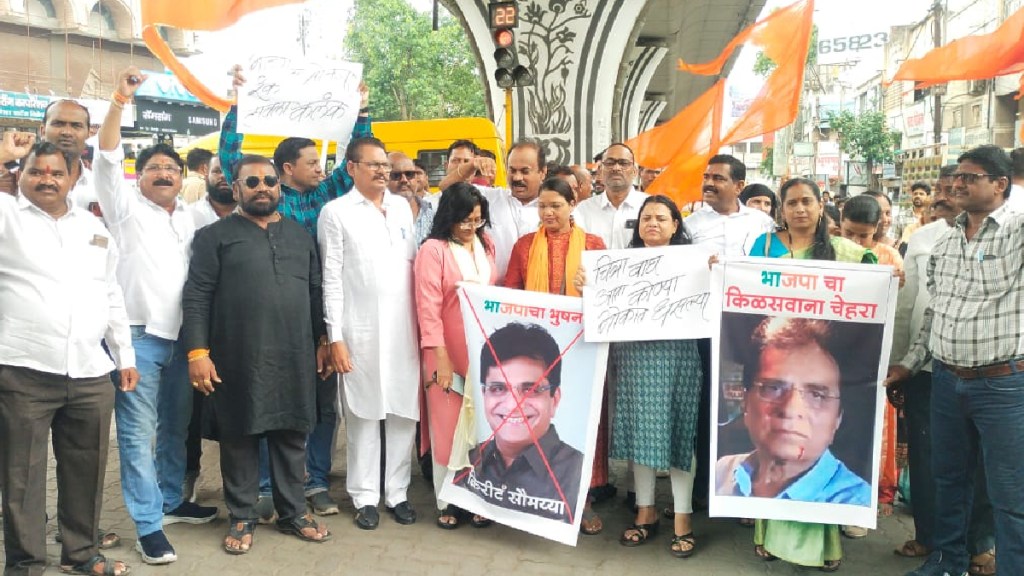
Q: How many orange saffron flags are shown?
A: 4